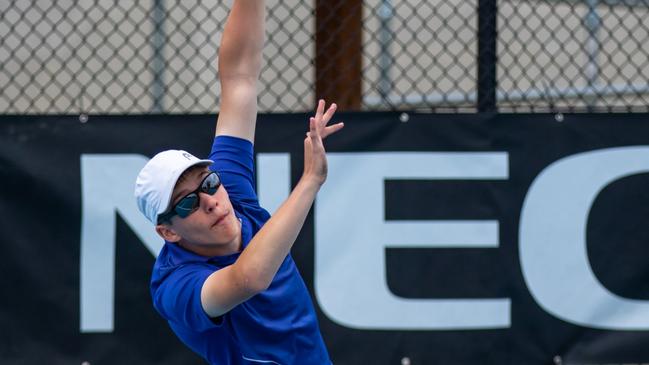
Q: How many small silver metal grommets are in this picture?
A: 6